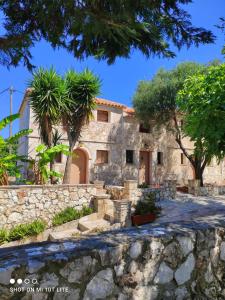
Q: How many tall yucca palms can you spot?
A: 2